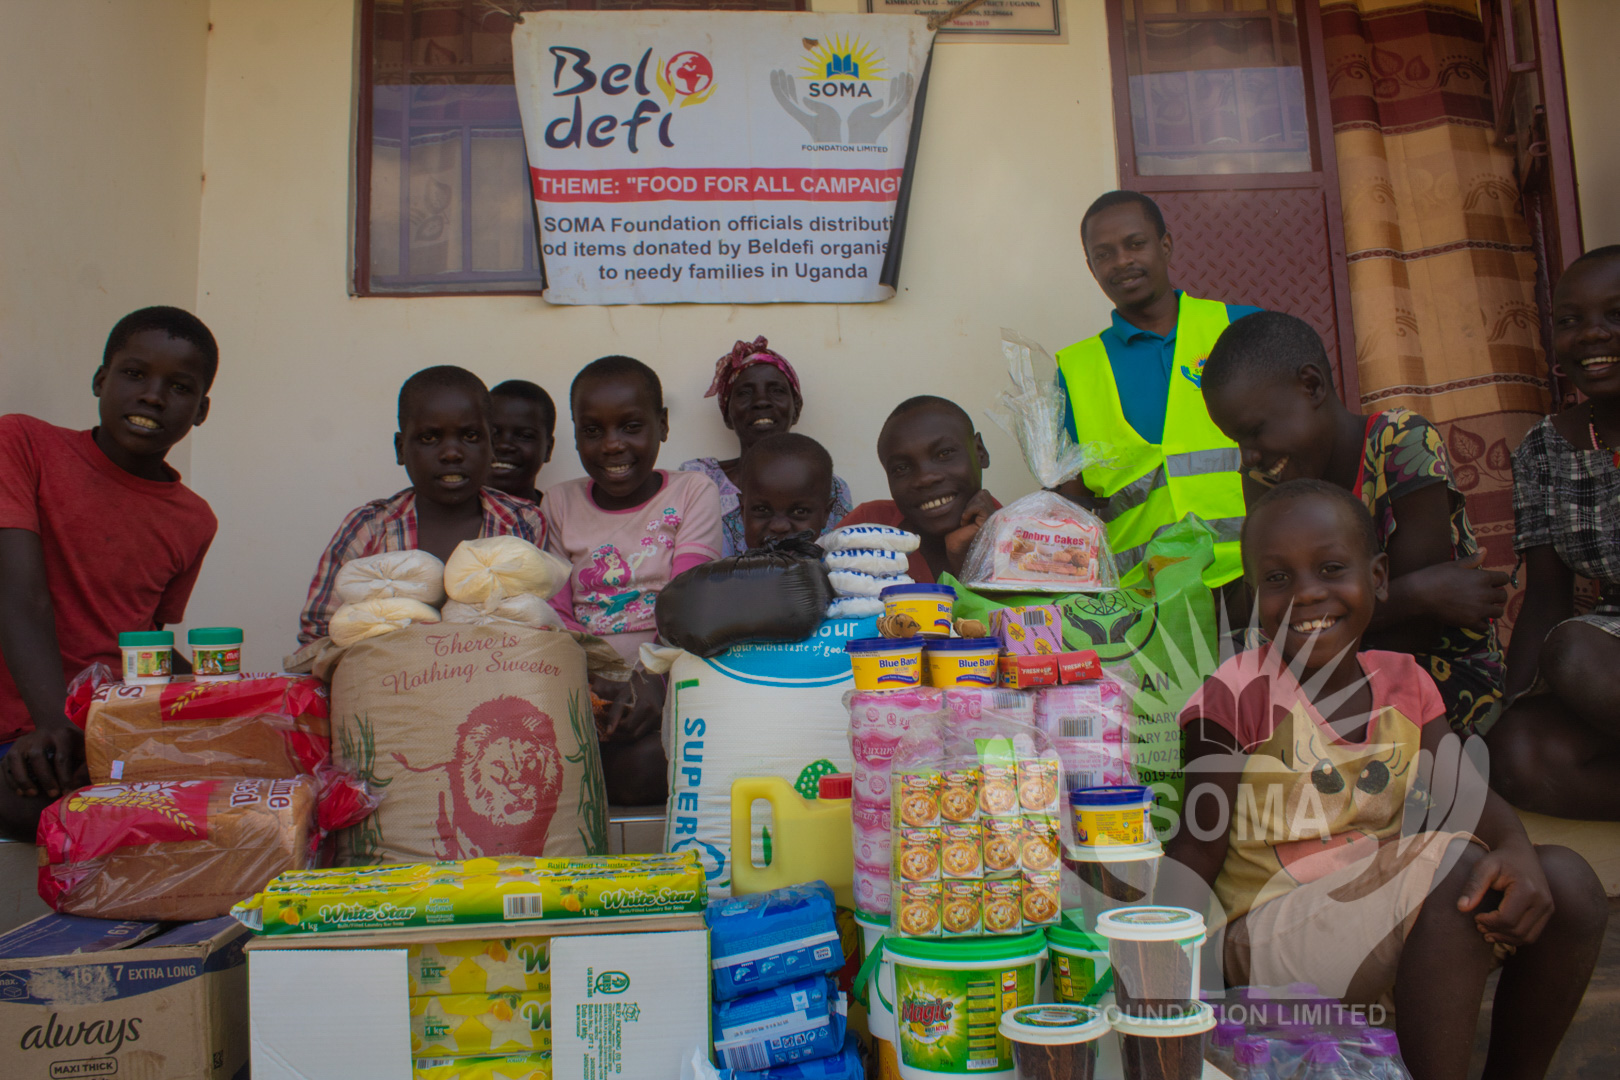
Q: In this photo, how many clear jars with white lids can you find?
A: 4